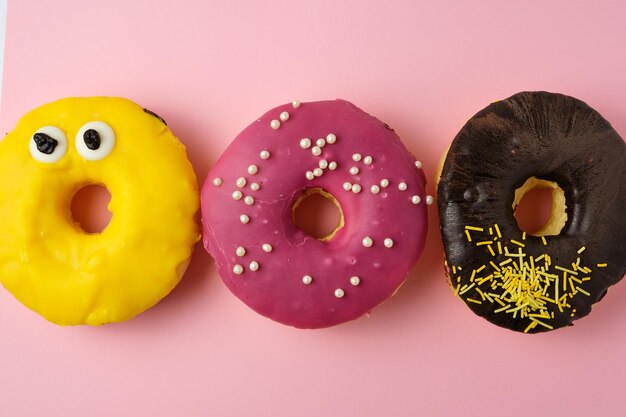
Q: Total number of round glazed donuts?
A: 3